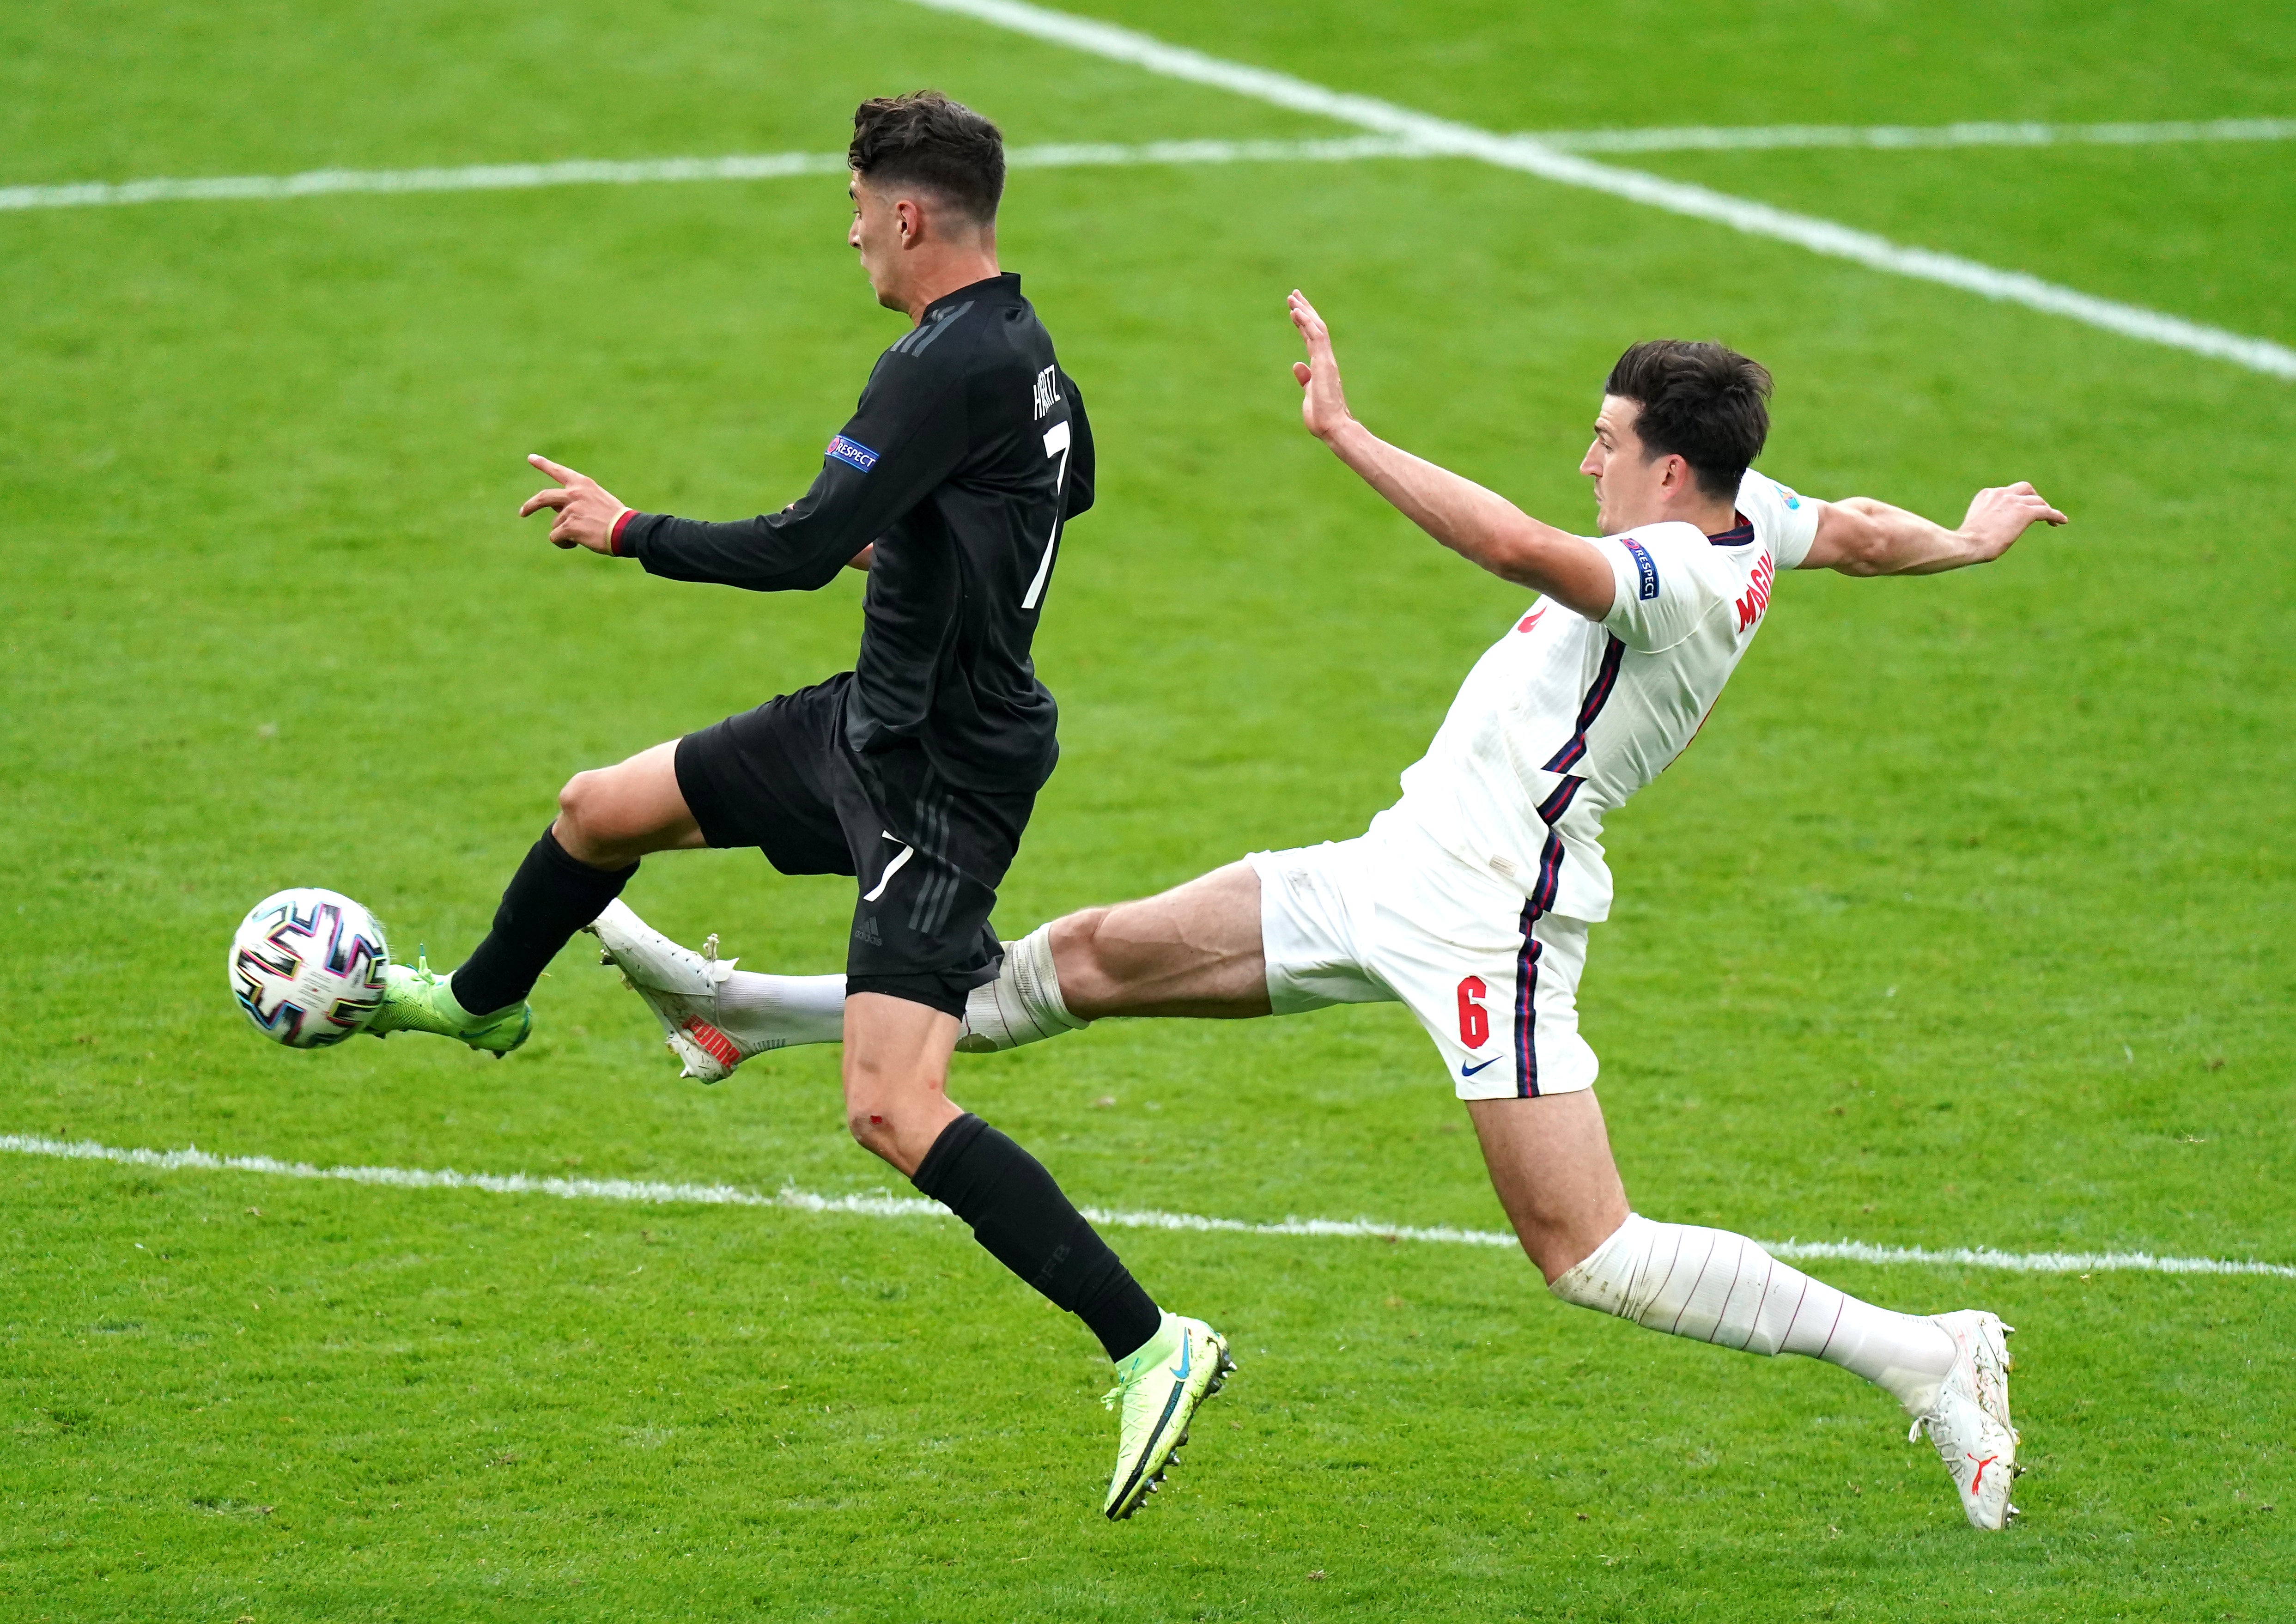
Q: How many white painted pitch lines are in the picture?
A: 3